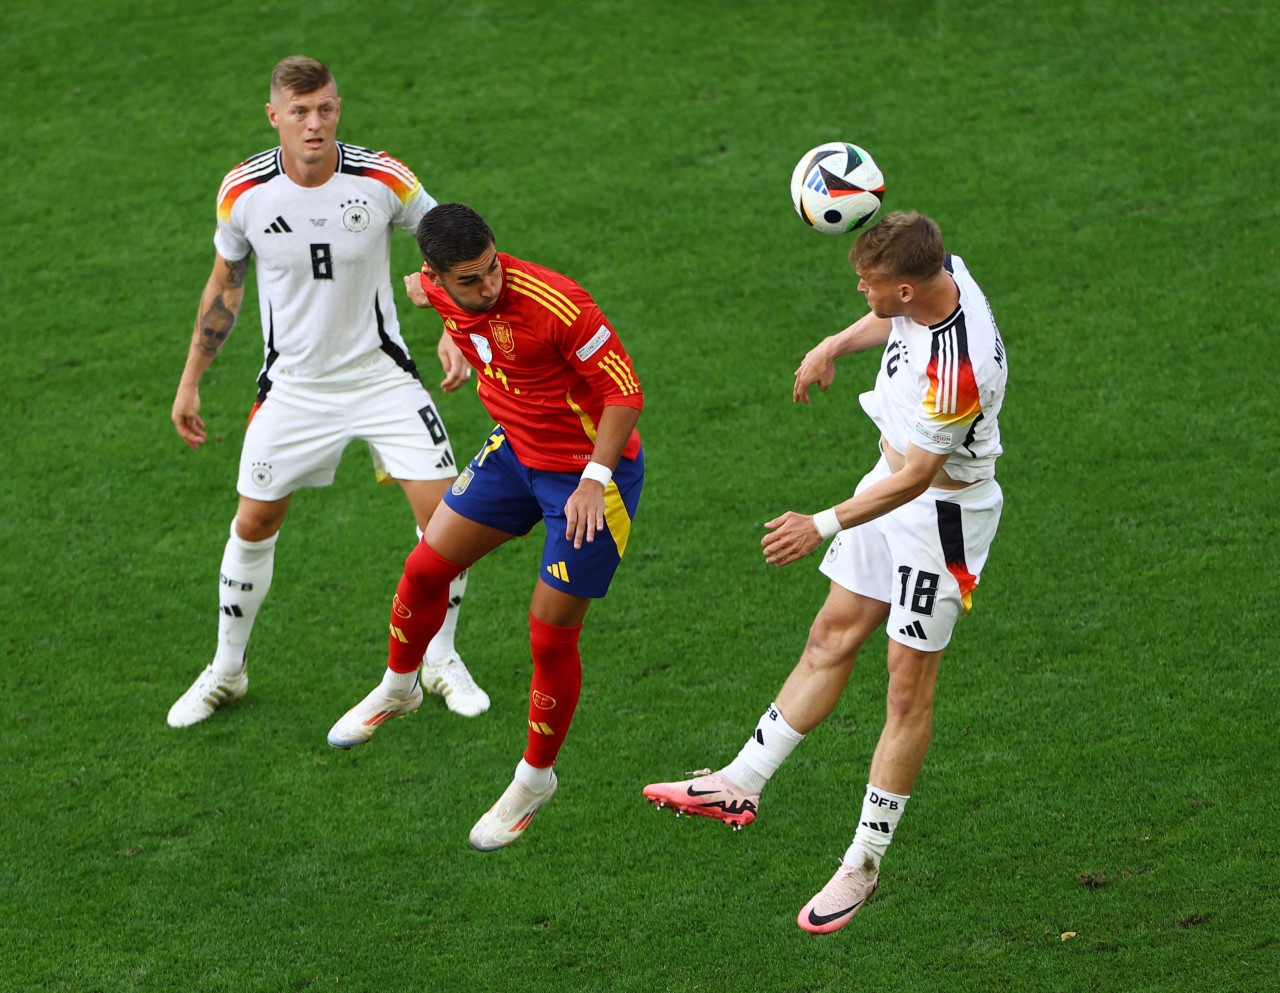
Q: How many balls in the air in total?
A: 1